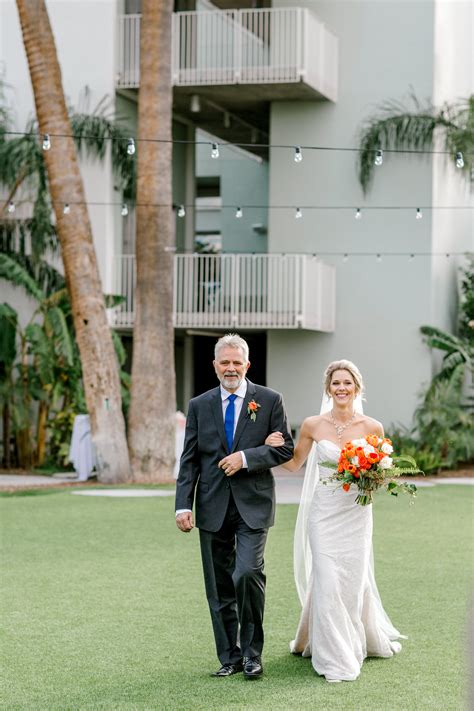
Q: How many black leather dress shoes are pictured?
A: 2